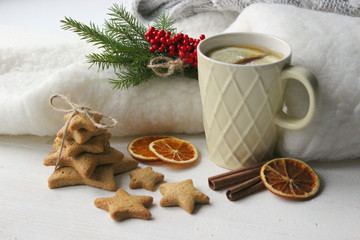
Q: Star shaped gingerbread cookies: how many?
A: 8